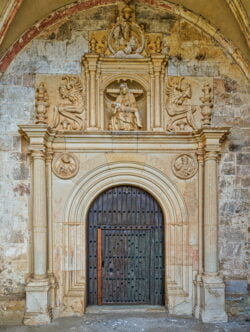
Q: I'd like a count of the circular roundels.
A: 2